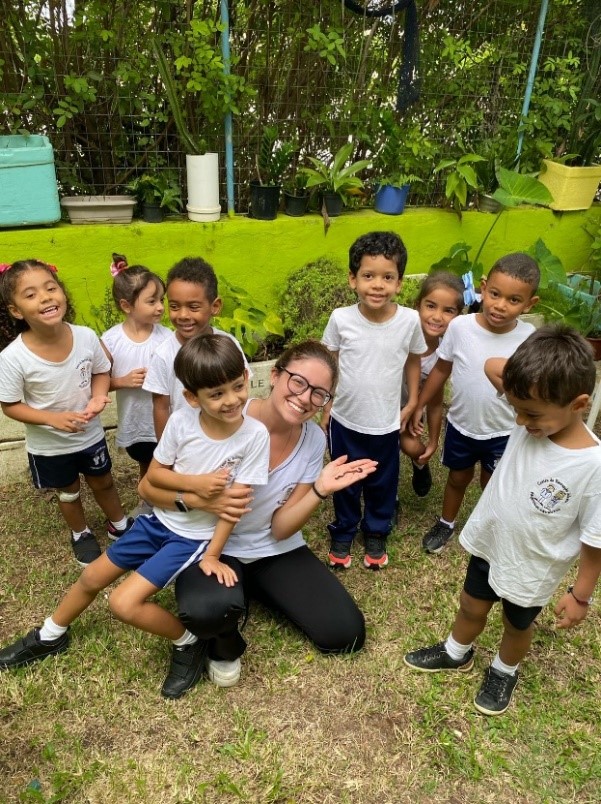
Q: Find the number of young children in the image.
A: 8